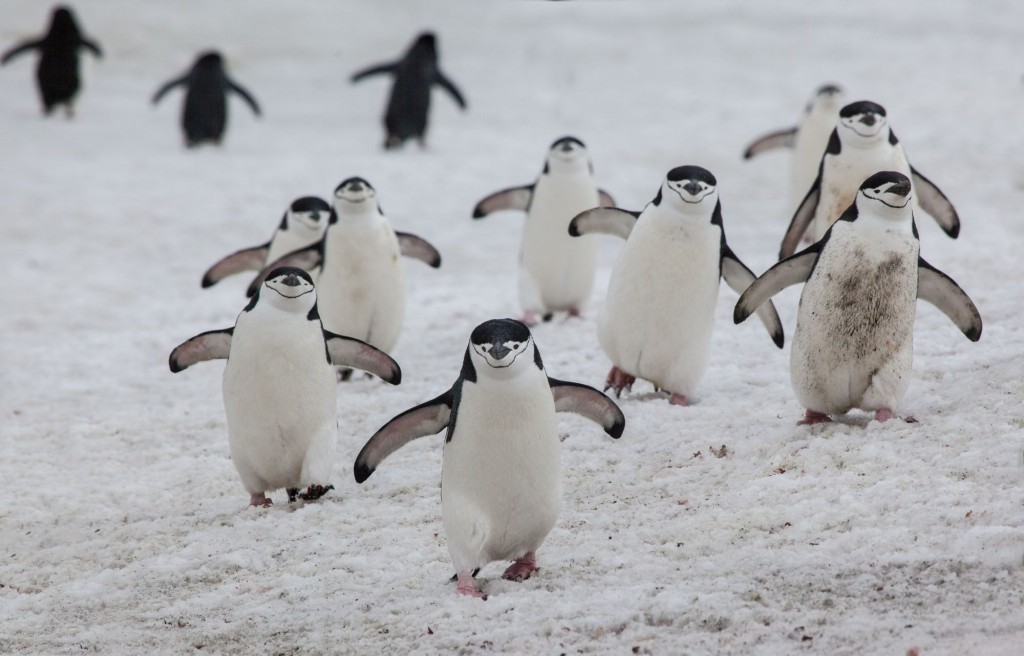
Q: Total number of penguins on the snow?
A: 12